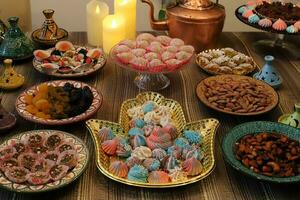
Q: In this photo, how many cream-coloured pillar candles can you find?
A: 3